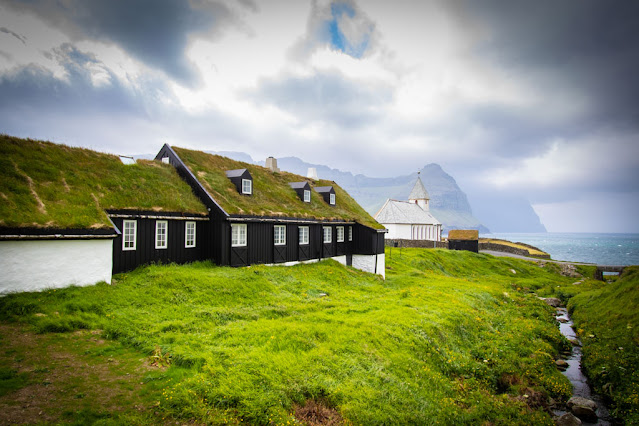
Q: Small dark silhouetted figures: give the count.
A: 0